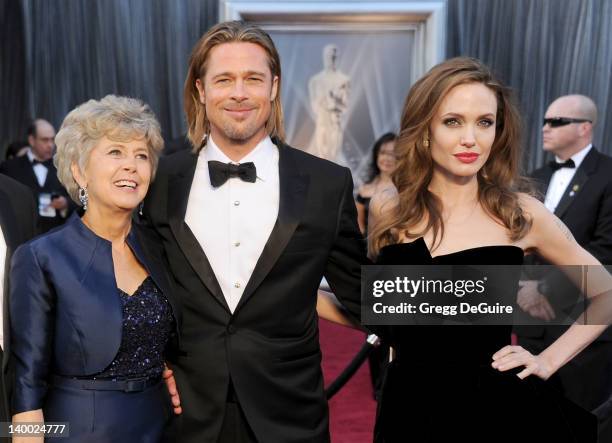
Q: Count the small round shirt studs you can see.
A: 3